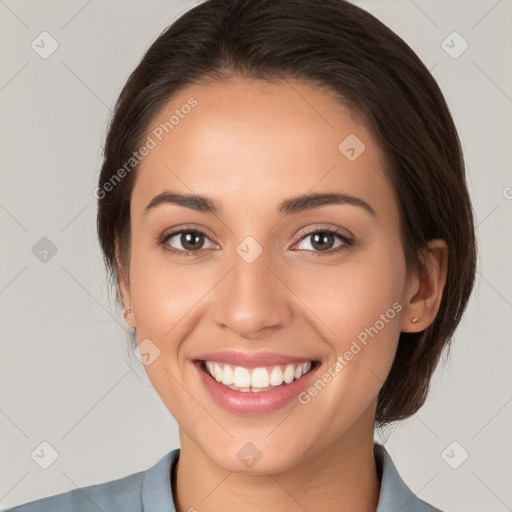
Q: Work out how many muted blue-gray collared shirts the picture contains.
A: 1